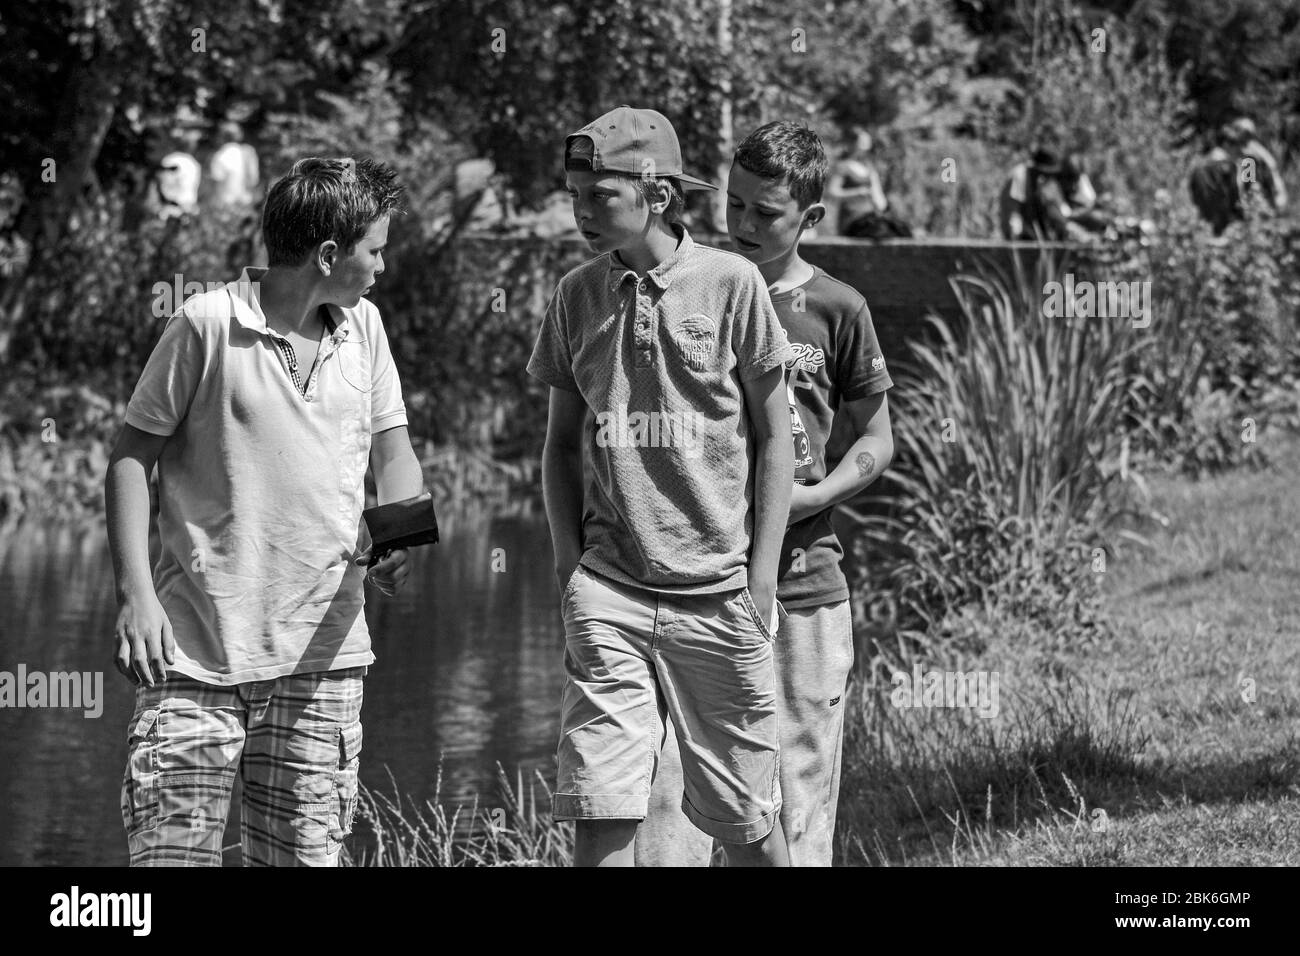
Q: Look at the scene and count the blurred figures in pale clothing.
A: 2